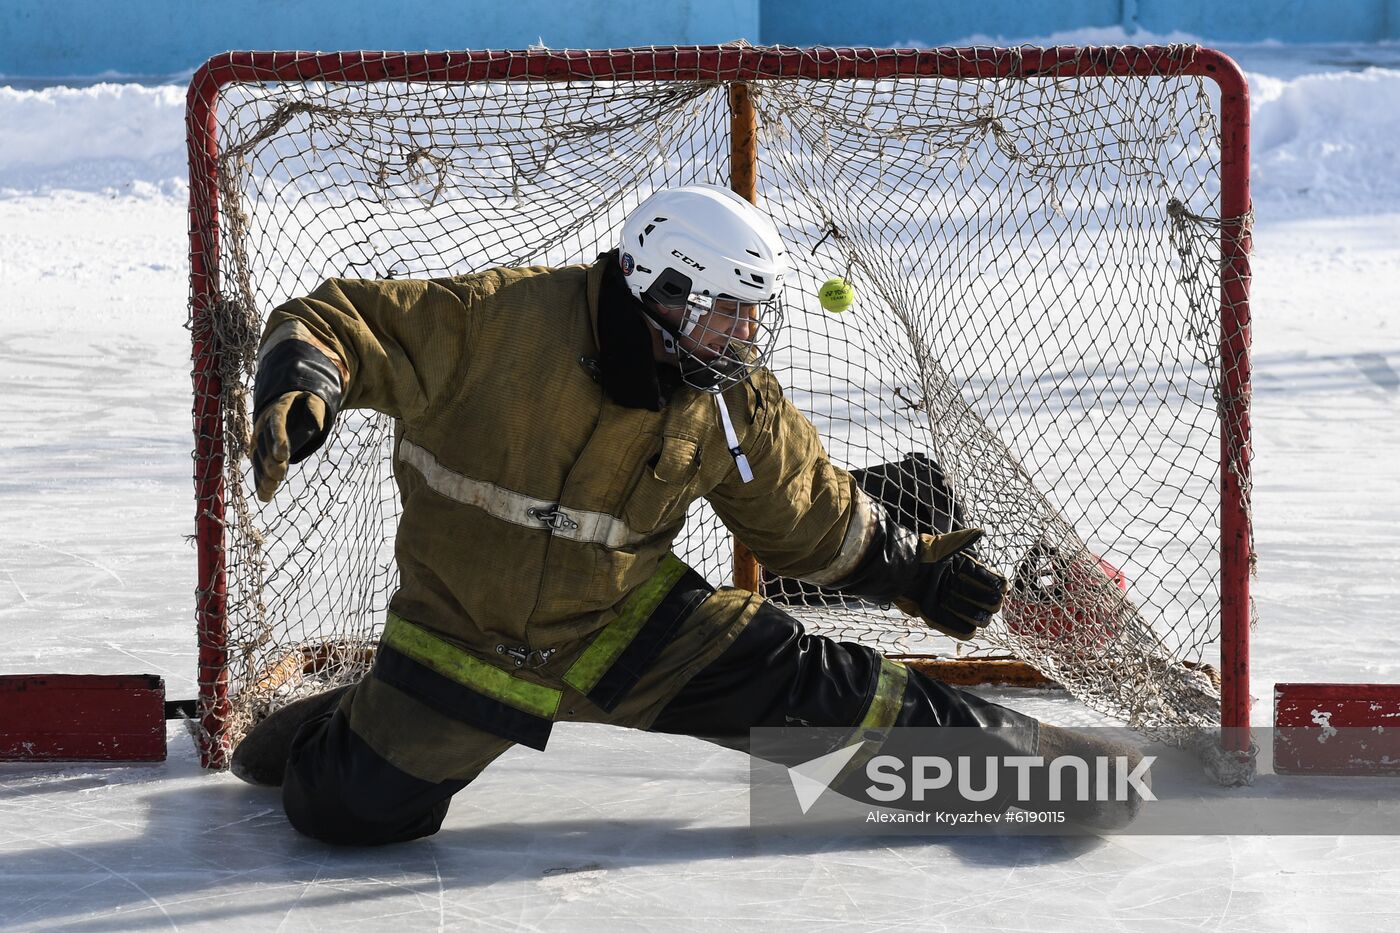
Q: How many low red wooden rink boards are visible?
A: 2